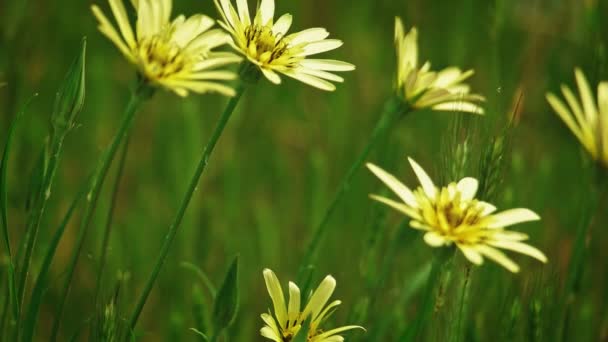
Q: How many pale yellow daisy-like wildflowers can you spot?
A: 6